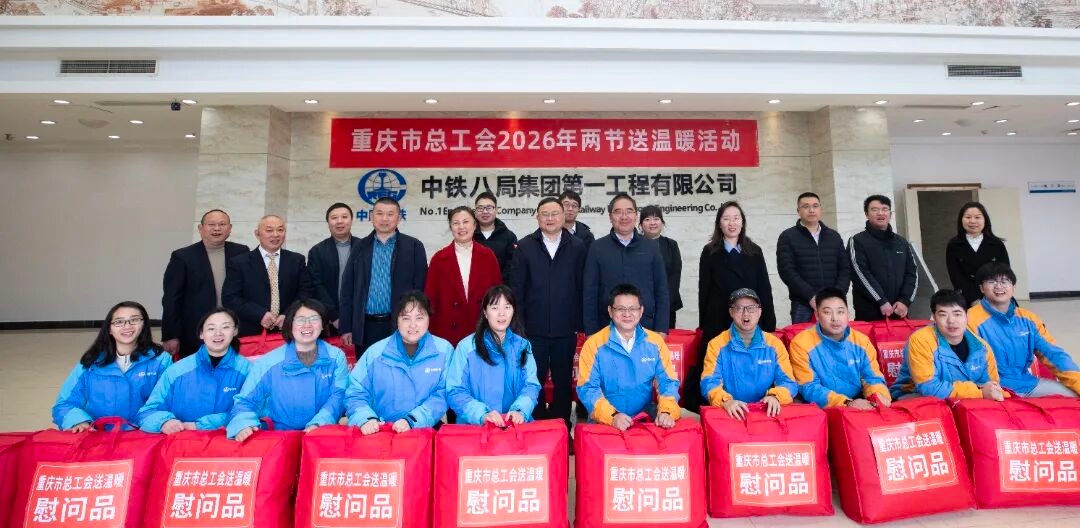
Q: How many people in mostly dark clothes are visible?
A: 13